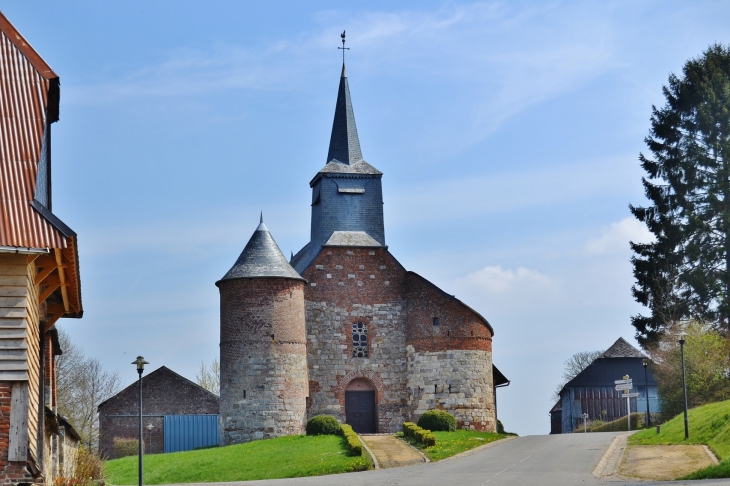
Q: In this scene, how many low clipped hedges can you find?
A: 2